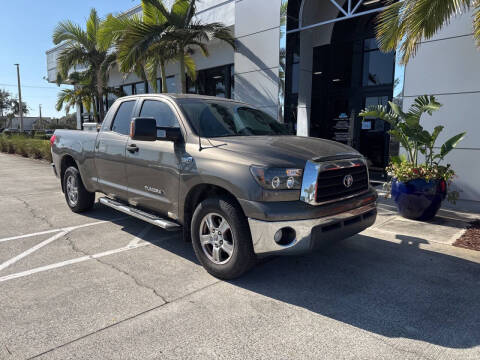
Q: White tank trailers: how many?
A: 0